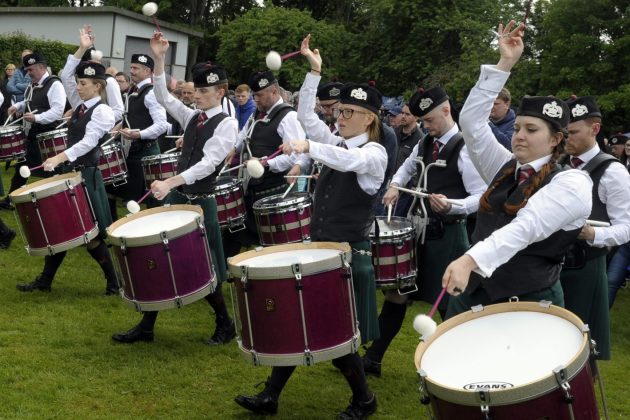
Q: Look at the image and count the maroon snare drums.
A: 7